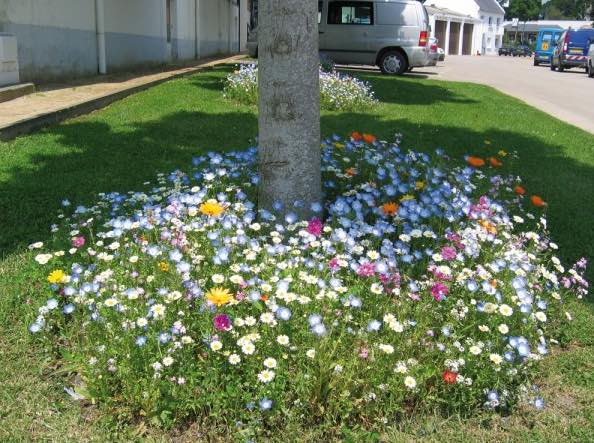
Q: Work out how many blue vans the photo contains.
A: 2